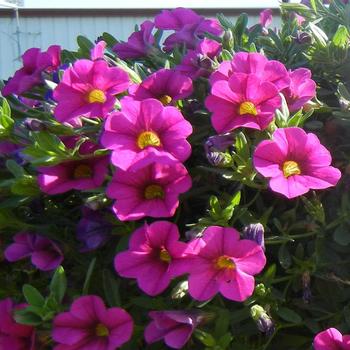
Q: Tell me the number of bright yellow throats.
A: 10